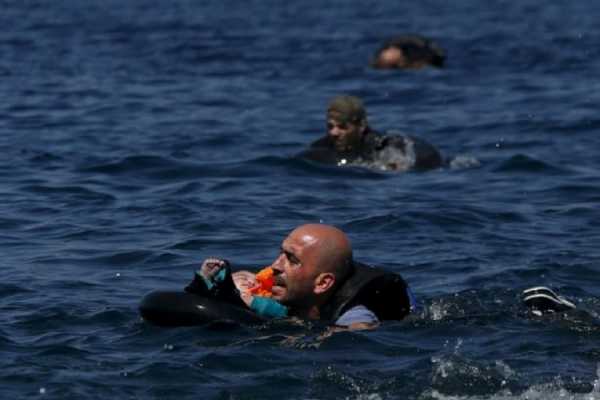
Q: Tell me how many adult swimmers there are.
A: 3